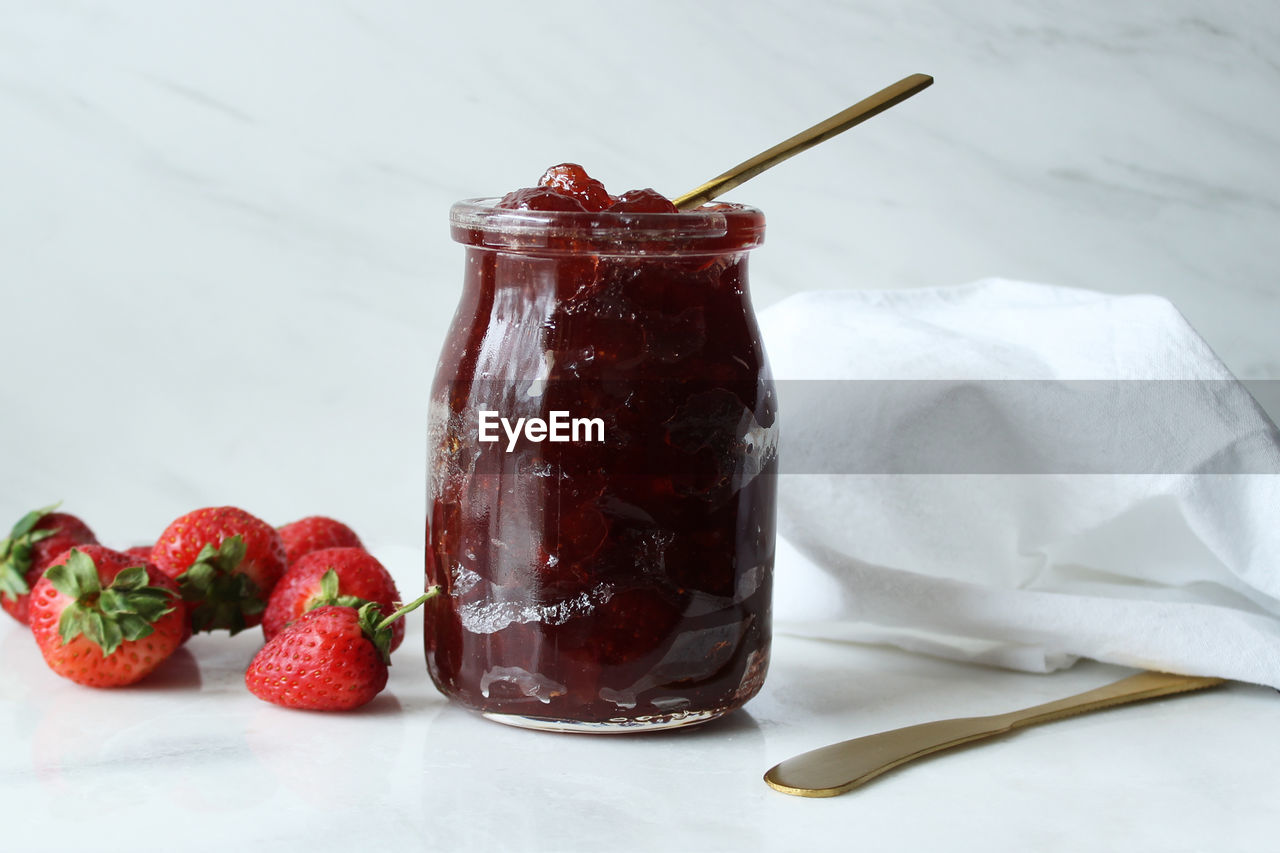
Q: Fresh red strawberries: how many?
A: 7